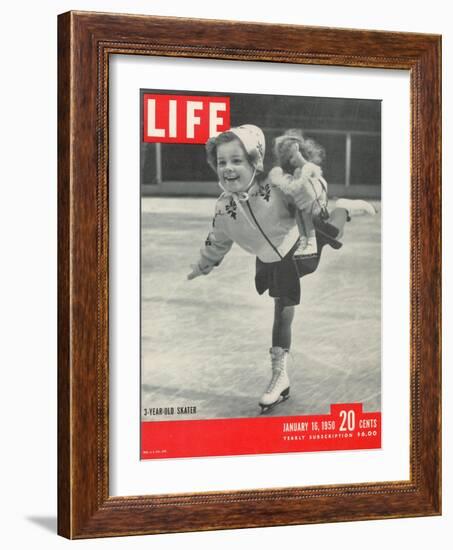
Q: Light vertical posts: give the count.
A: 2